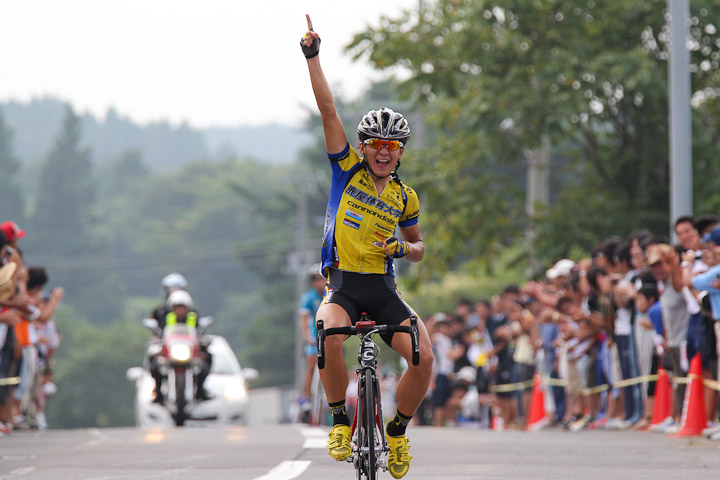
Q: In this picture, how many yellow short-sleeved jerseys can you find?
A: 1